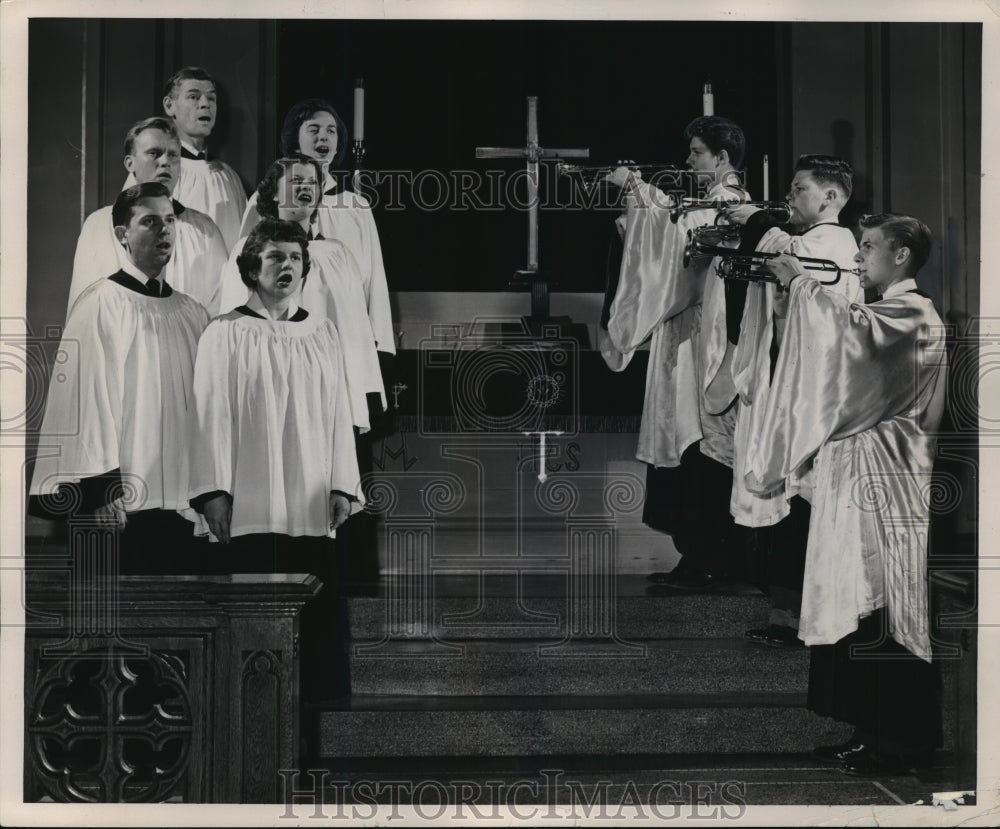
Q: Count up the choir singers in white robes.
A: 6